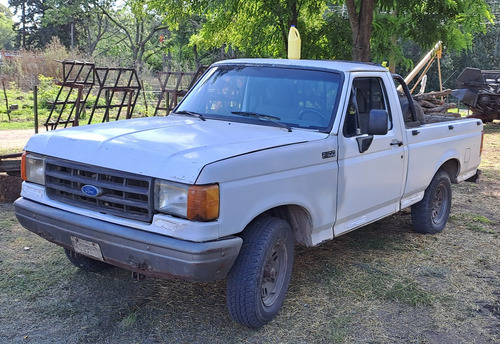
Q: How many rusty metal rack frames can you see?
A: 3